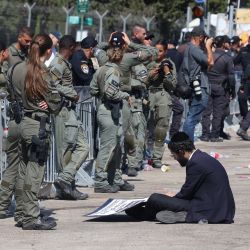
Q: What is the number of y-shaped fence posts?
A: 5